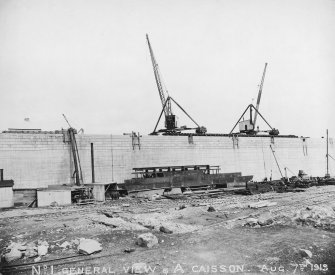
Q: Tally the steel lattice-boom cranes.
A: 2